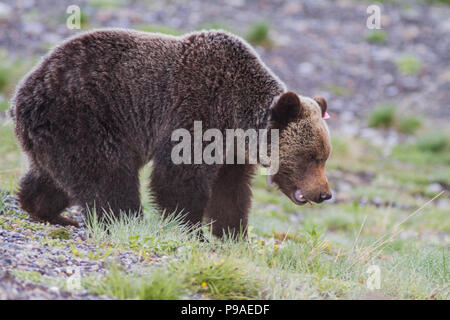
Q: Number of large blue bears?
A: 0